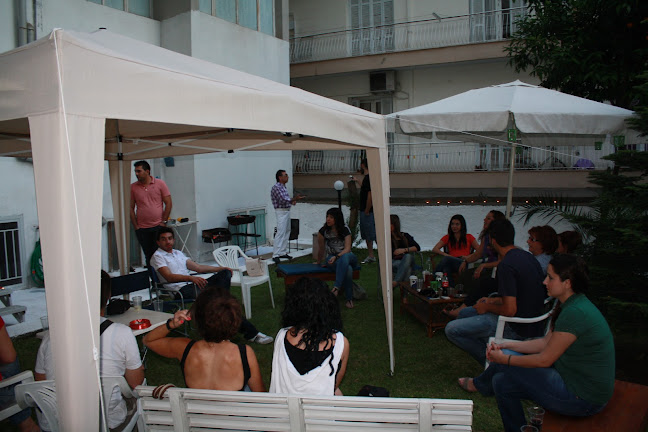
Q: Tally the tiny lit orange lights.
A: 10